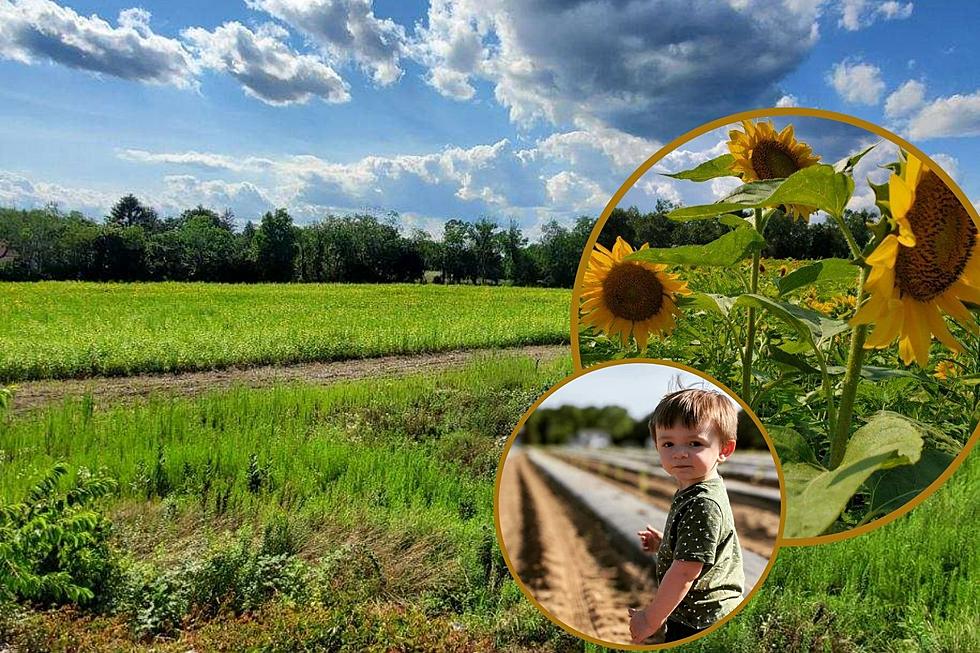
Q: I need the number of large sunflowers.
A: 3